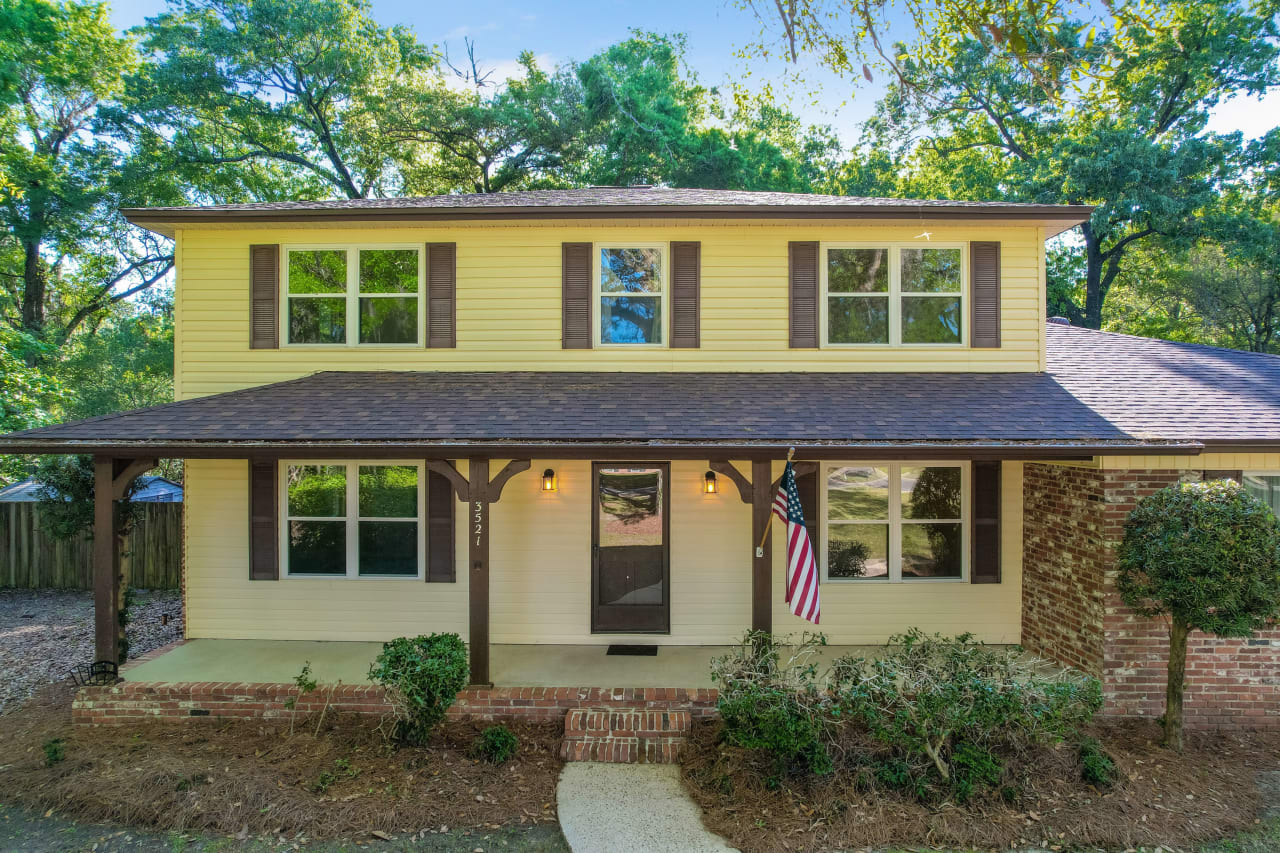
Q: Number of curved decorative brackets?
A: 5